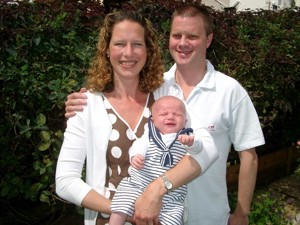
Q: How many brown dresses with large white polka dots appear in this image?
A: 1